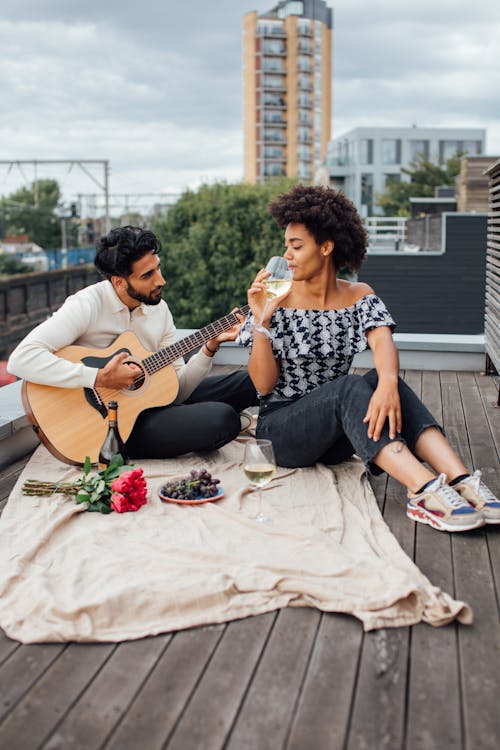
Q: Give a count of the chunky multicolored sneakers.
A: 2